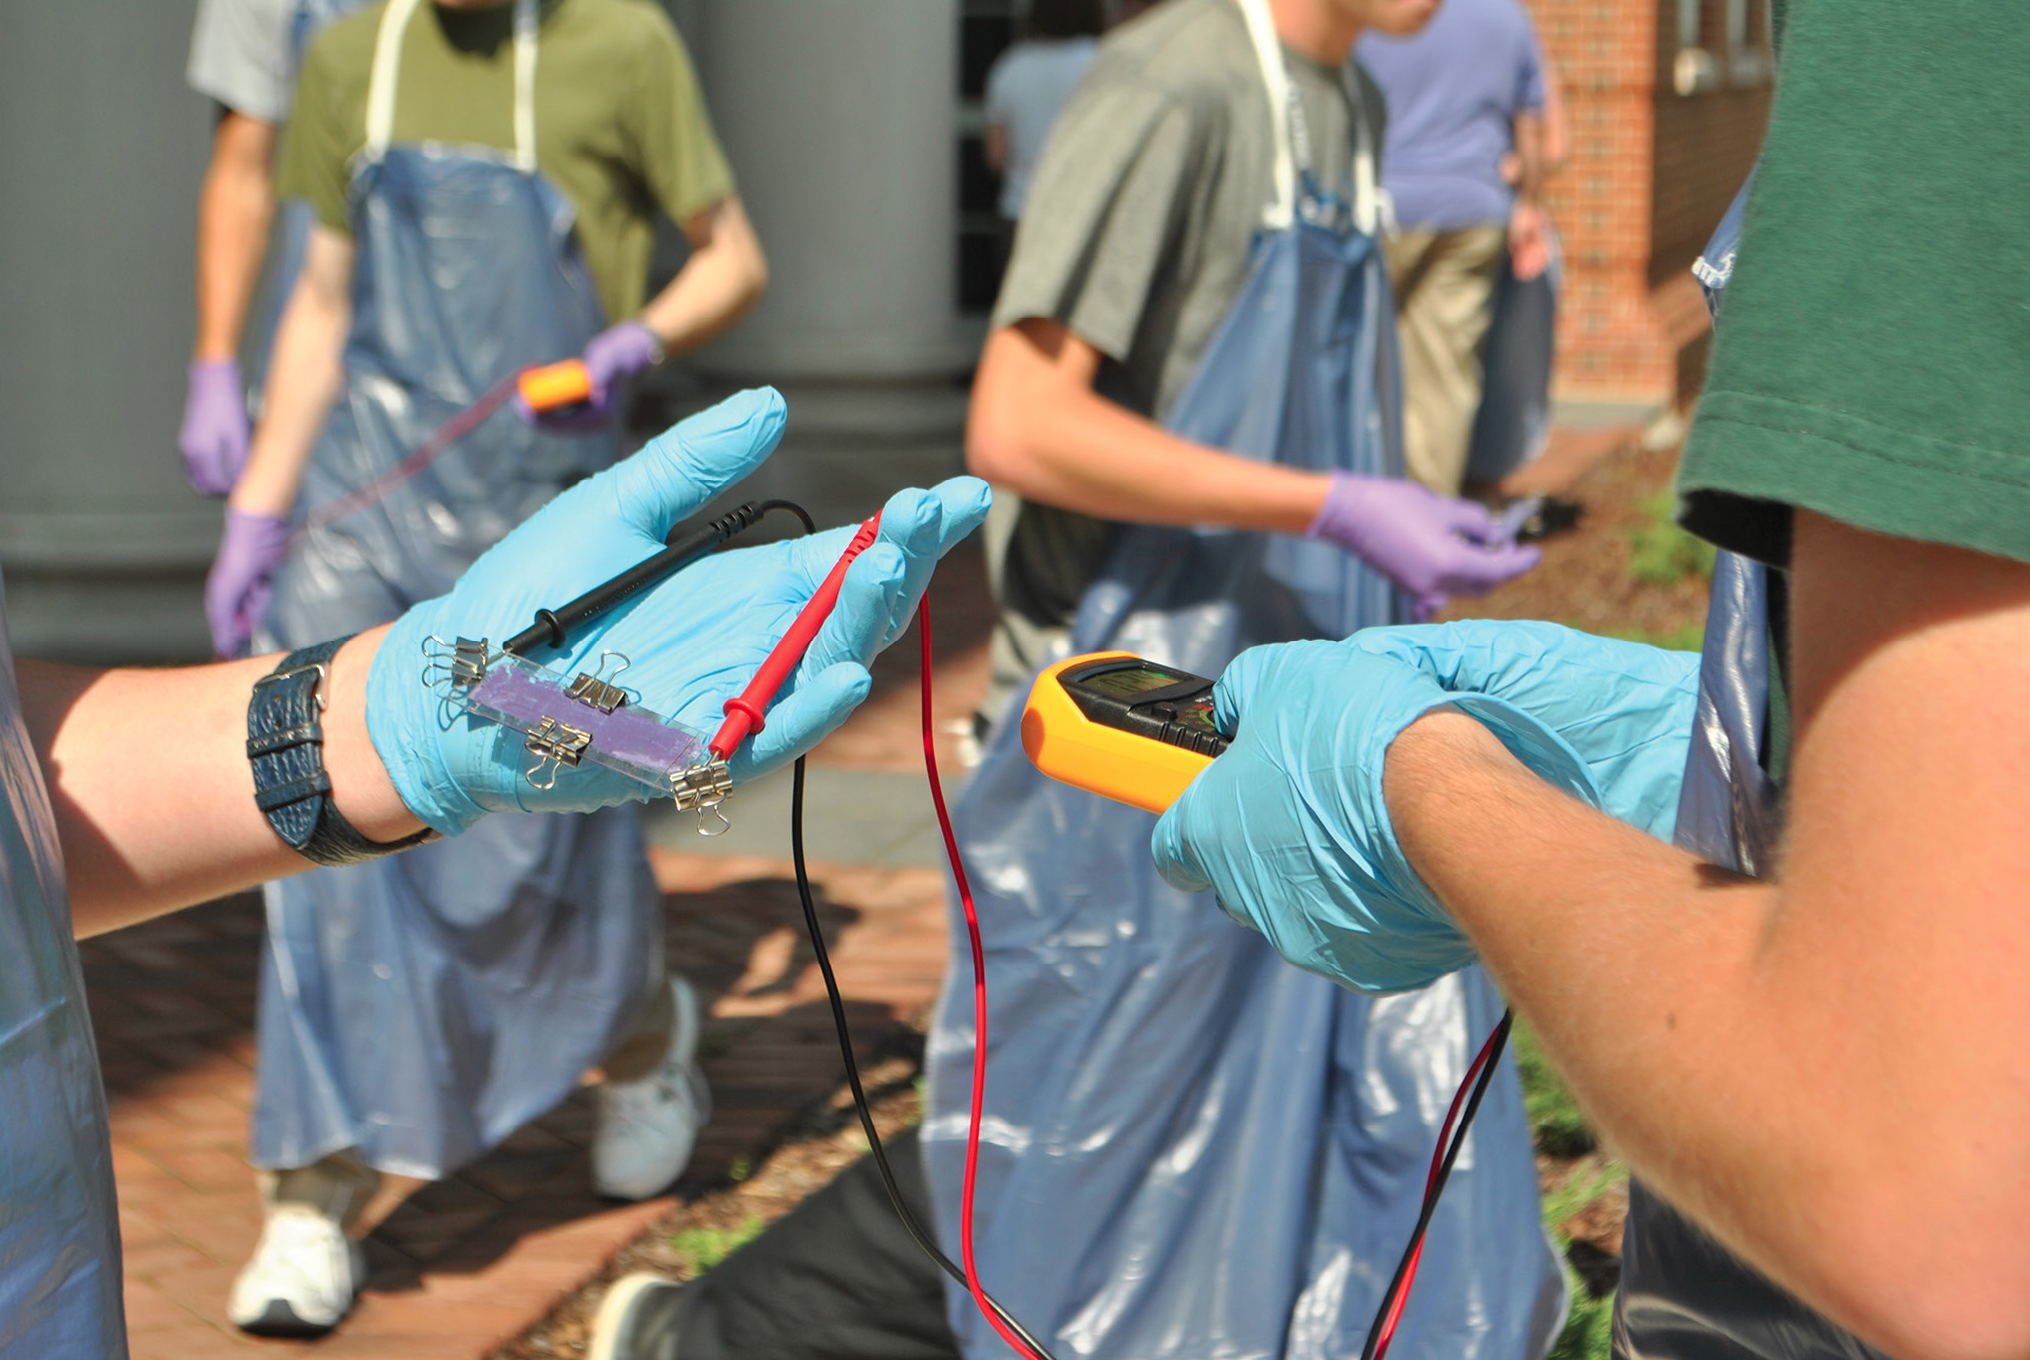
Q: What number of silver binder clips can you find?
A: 4